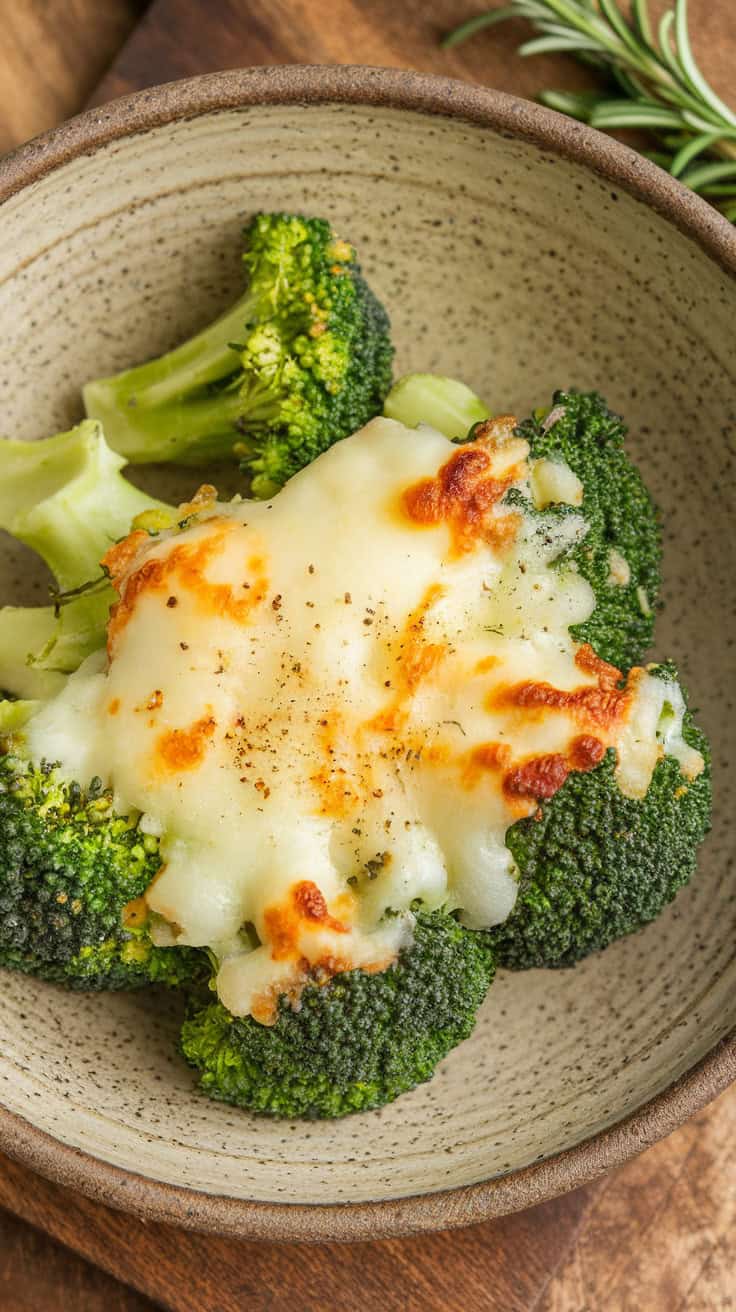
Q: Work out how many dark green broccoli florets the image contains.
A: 5